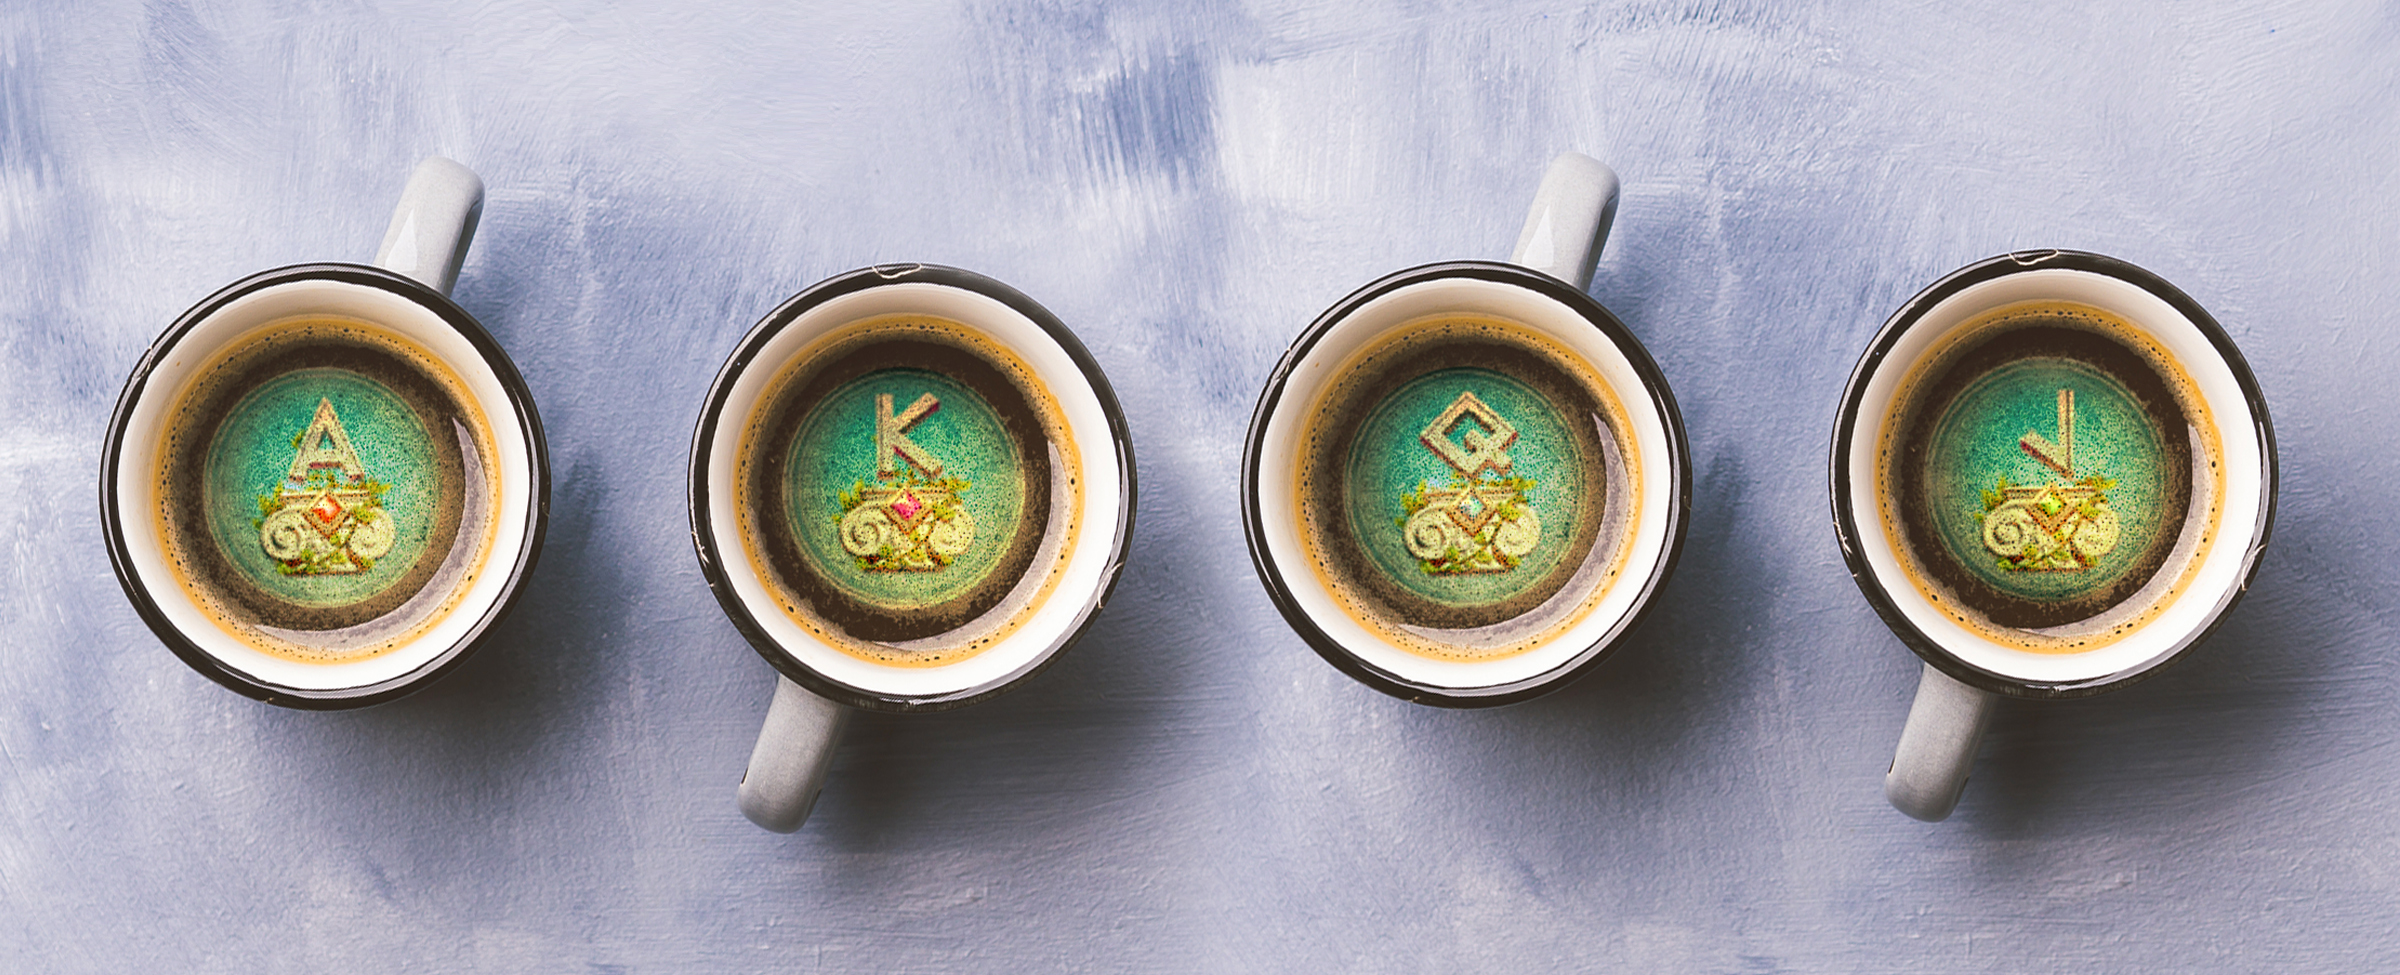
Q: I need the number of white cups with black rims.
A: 4